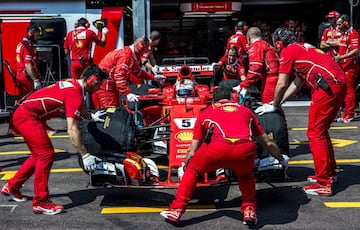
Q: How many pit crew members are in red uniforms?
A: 12